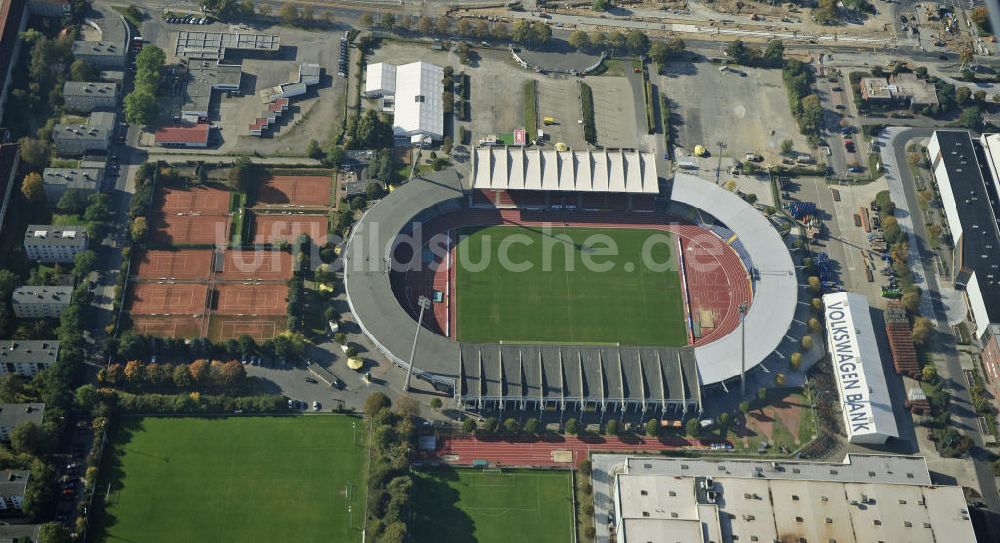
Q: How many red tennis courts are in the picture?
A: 10